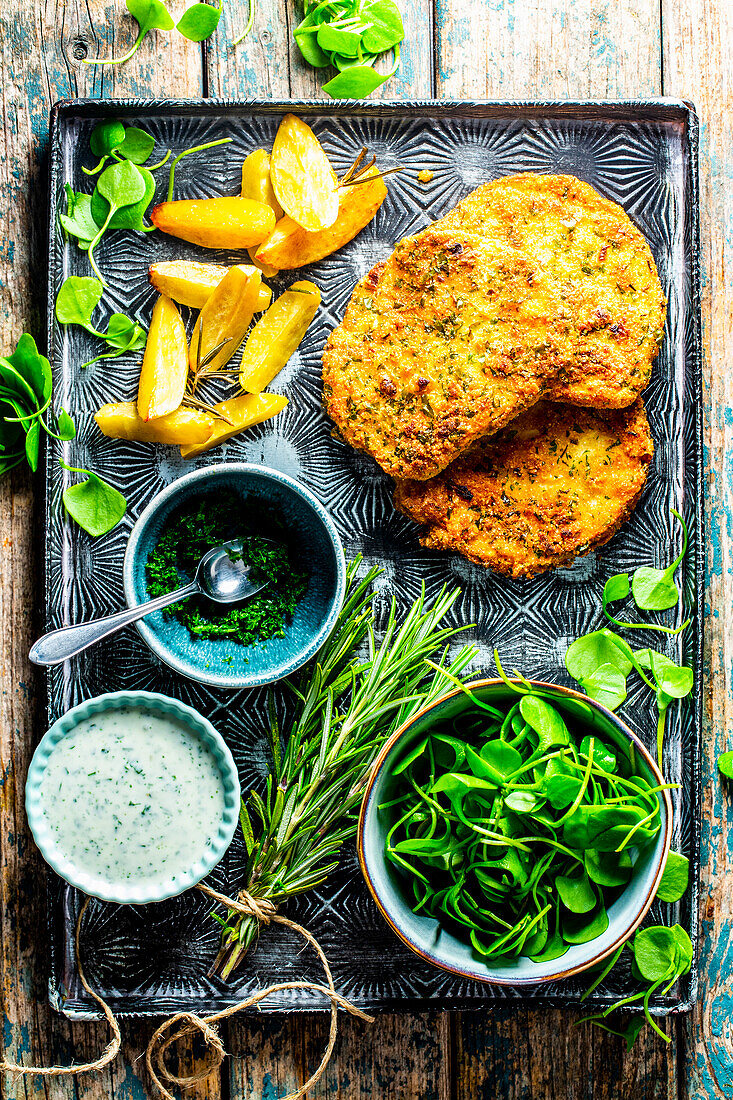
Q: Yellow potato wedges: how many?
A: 10